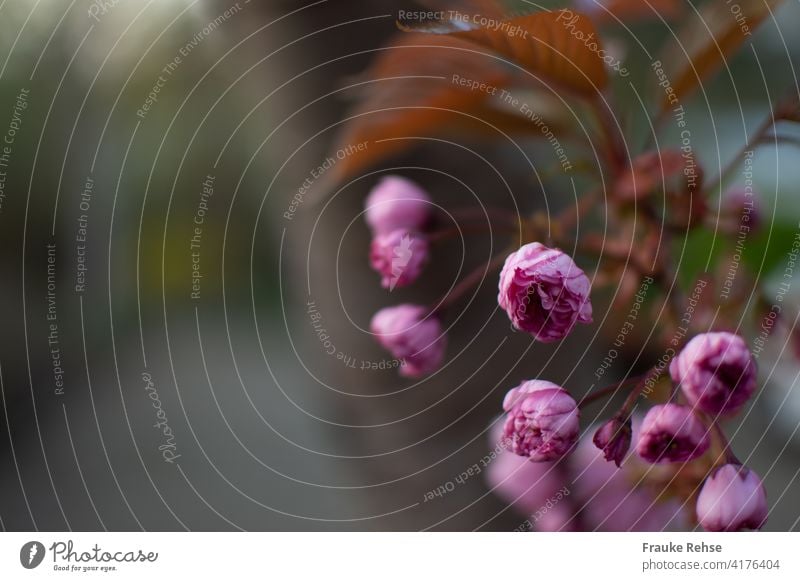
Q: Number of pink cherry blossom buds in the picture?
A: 9